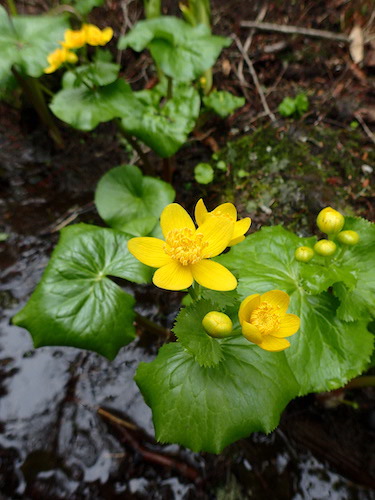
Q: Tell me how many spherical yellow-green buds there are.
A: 5